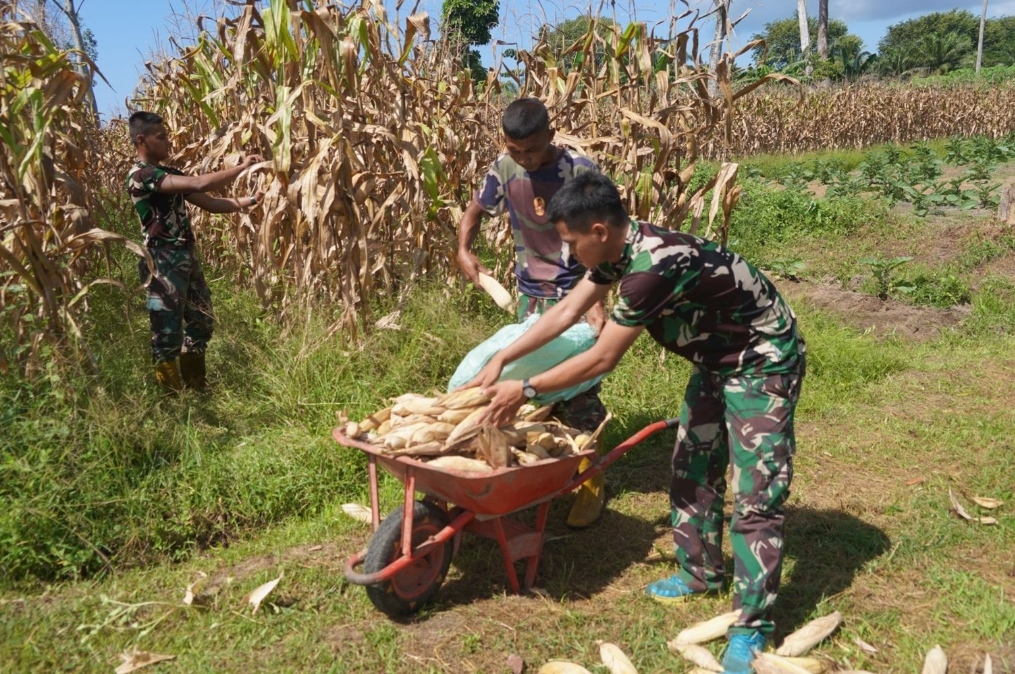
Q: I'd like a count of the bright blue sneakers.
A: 2